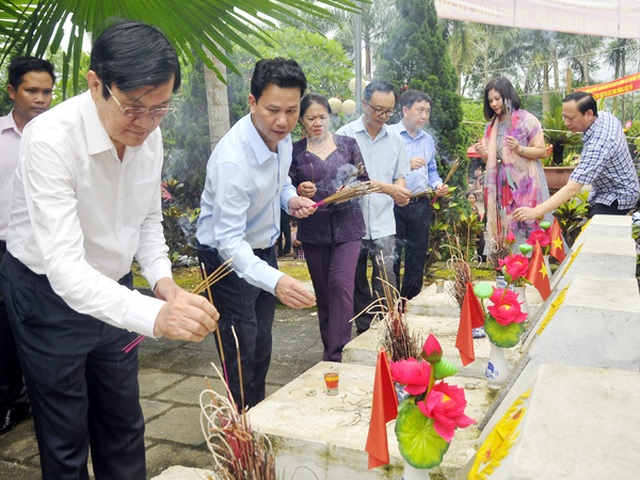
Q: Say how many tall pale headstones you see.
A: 4